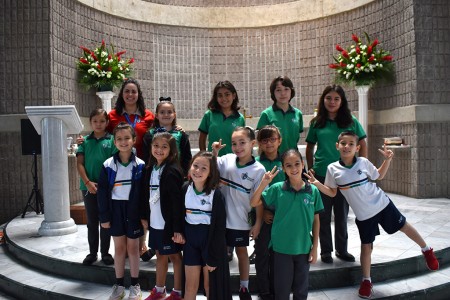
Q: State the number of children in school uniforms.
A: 12